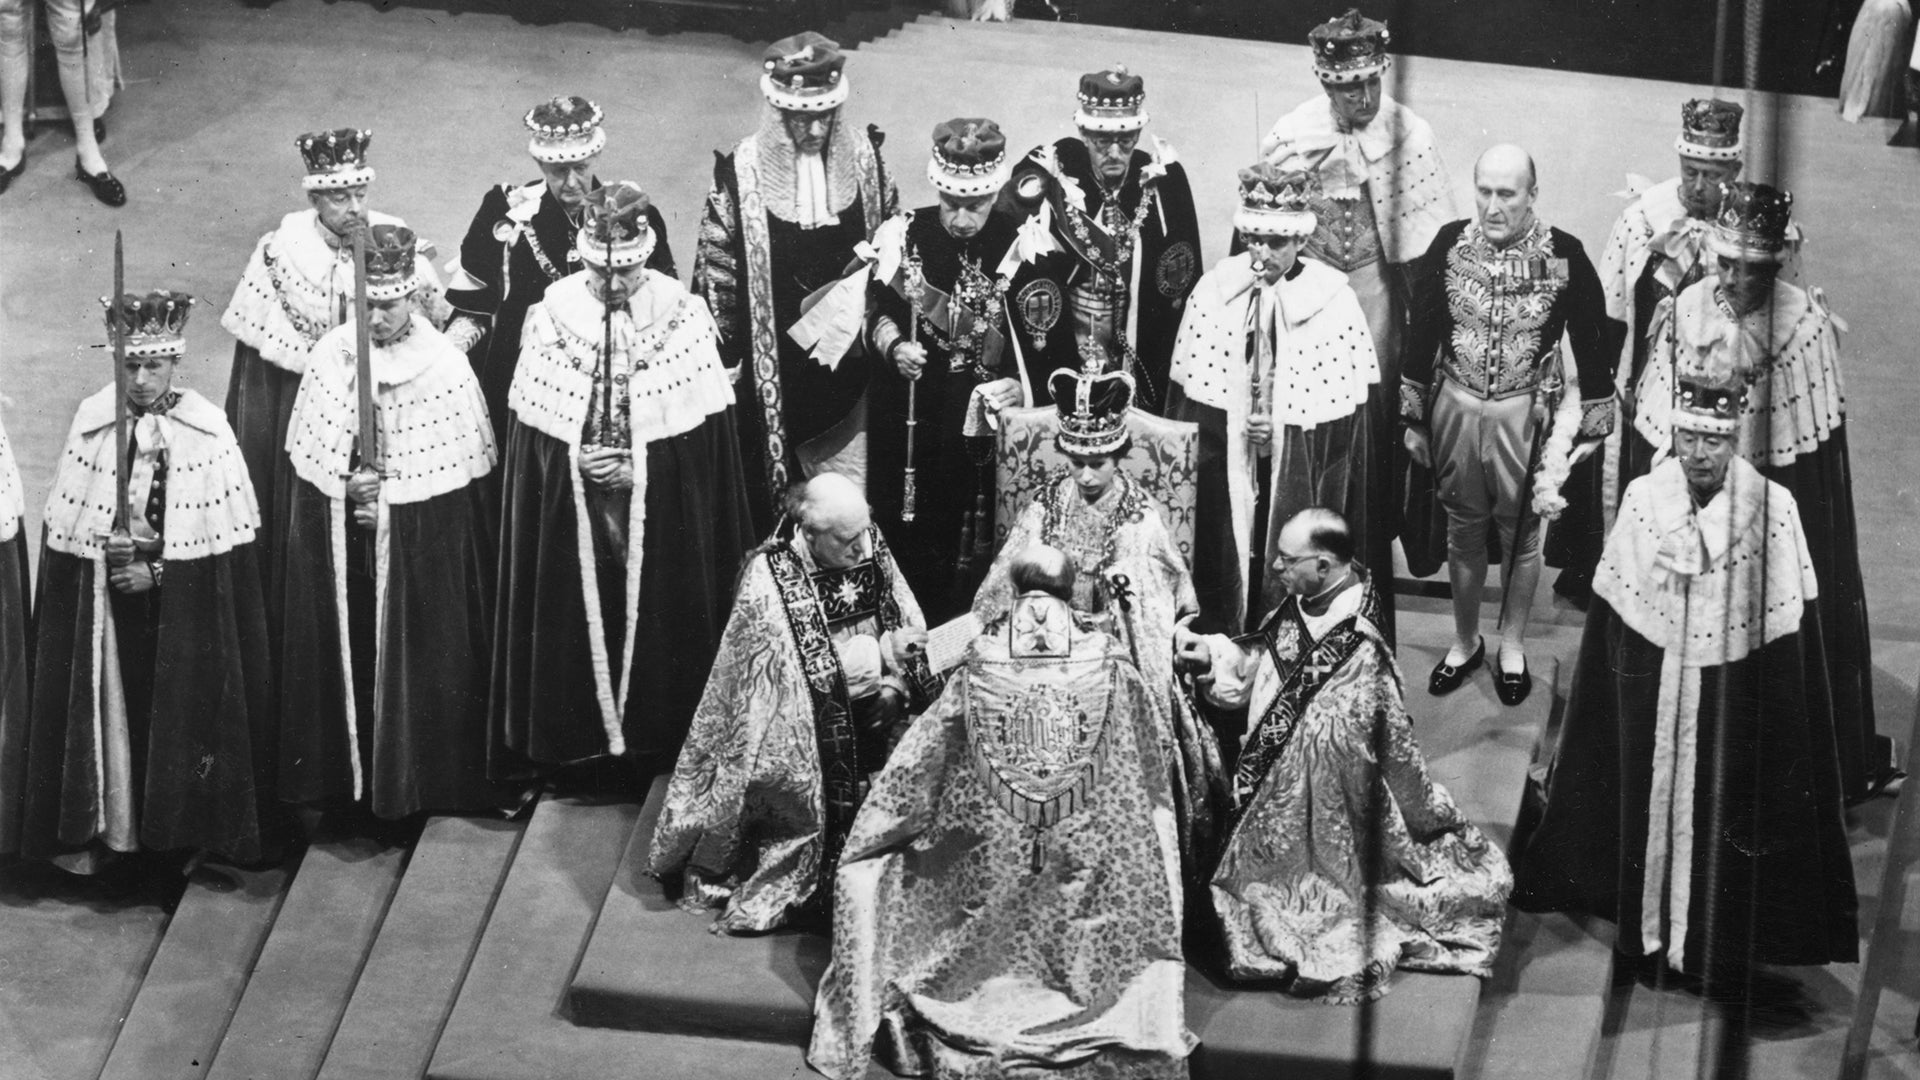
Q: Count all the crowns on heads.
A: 14